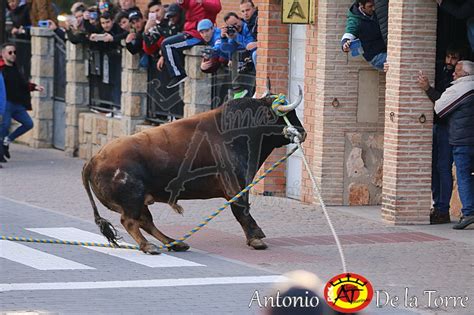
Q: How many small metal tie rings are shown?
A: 3